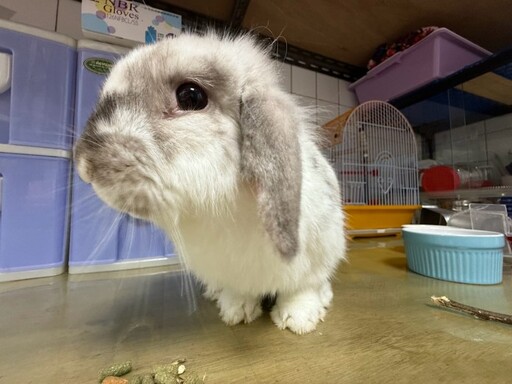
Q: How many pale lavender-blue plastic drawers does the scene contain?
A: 4